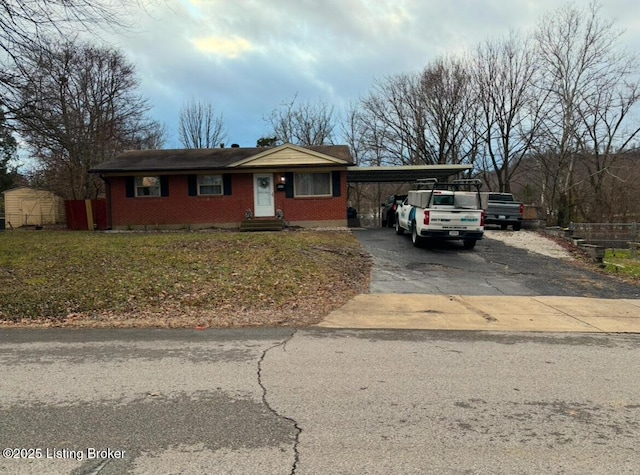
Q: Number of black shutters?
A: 6